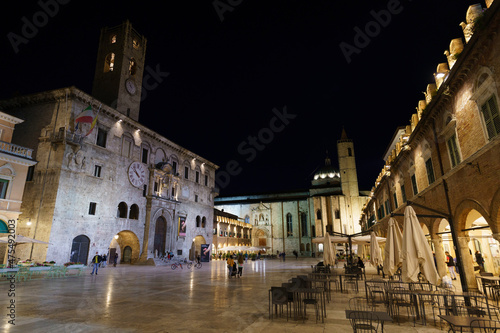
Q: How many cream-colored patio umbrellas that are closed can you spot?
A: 4